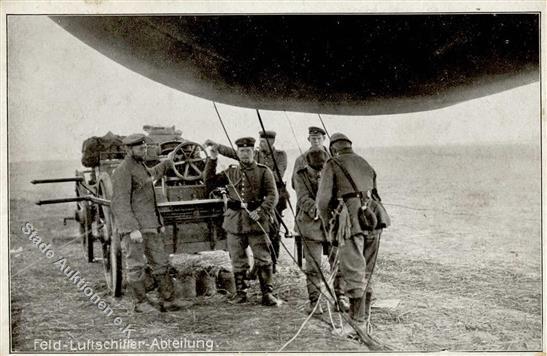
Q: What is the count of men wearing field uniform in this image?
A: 6